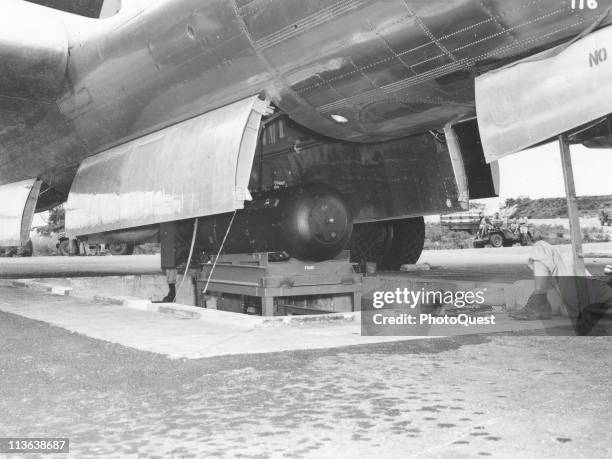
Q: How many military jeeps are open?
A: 1